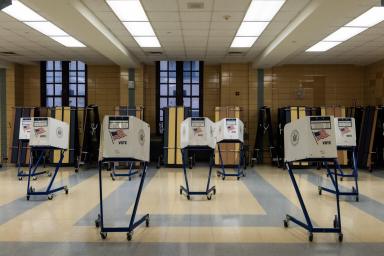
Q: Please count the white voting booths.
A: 7